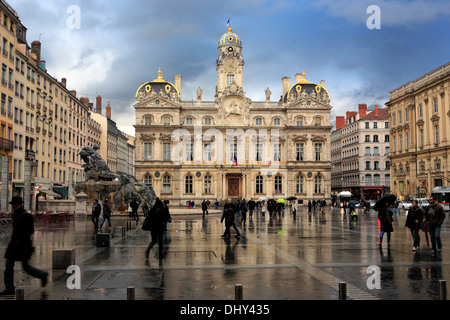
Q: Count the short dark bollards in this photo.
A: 5